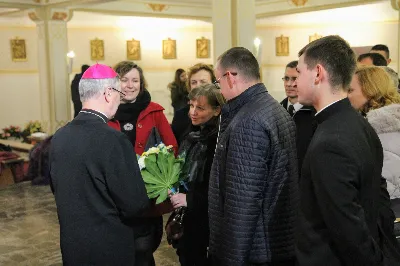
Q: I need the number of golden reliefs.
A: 7